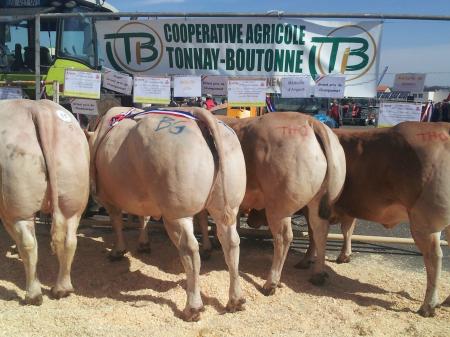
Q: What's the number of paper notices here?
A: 12